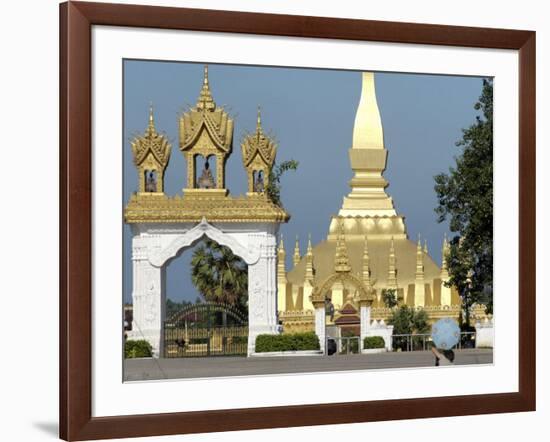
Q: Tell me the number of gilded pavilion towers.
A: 3